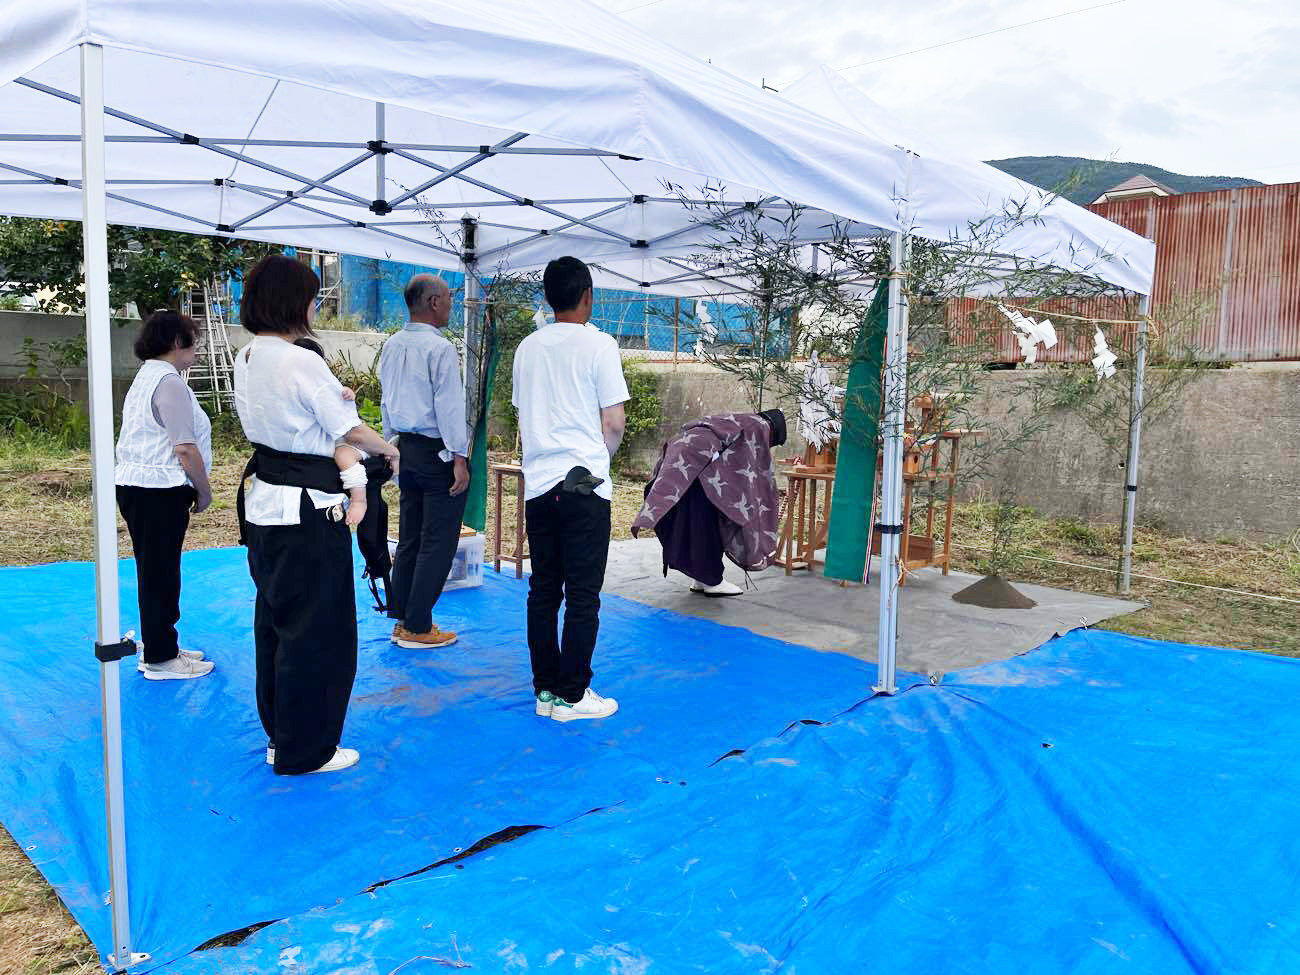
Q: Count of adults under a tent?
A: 5